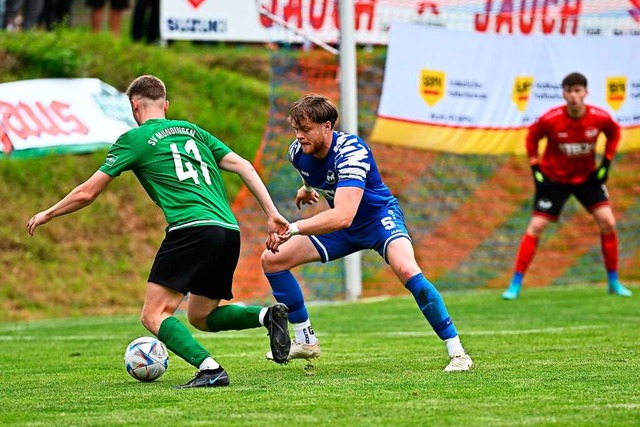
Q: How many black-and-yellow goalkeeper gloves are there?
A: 2